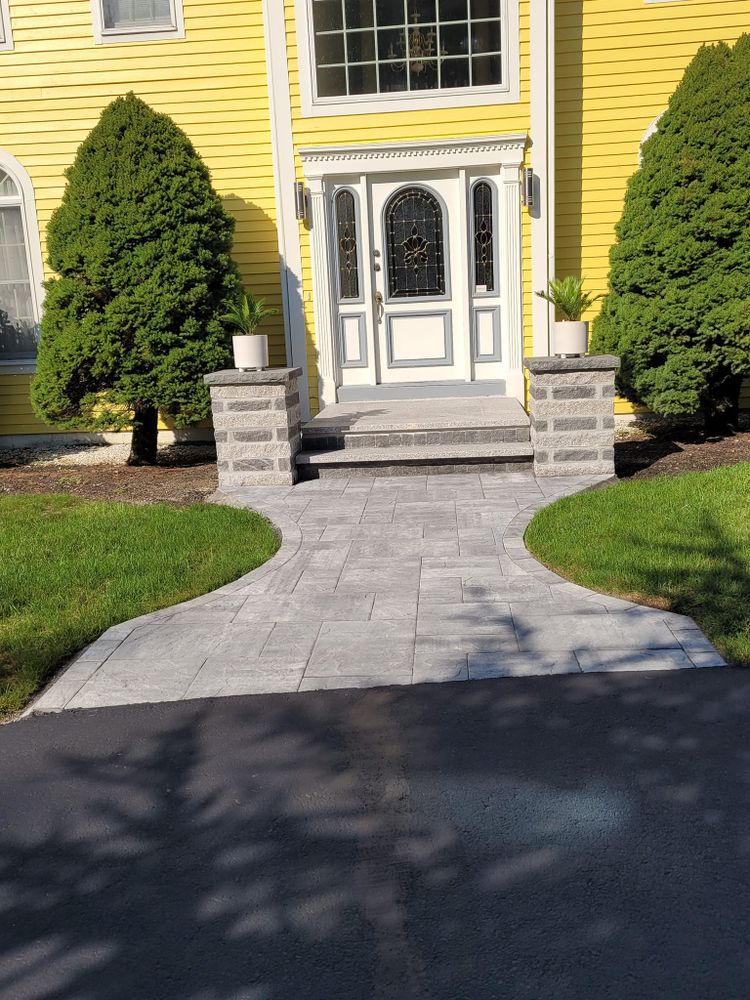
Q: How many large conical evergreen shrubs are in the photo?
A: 2